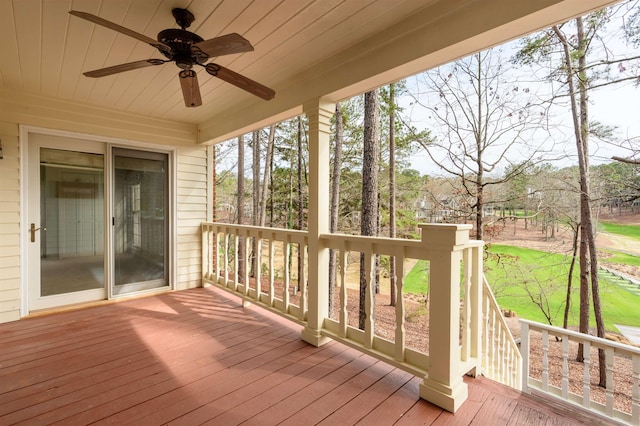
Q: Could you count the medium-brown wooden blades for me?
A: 5